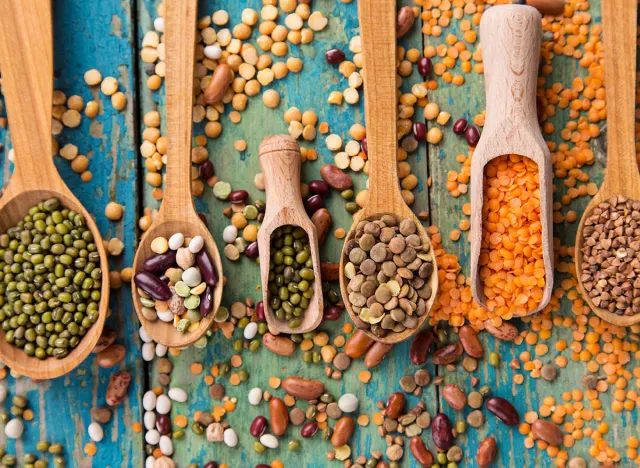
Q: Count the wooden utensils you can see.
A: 6